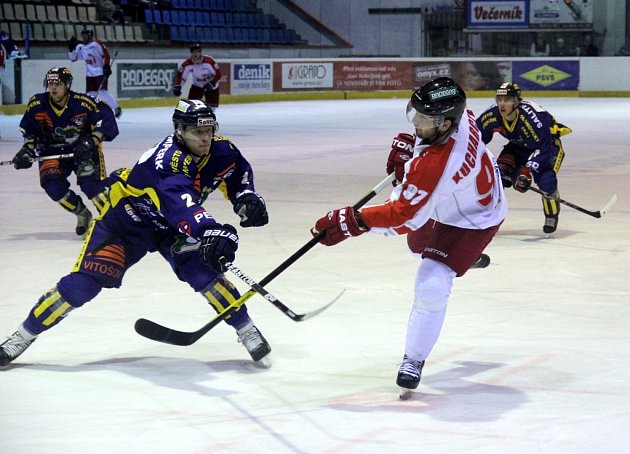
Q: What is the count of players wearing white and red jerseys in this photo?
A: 3